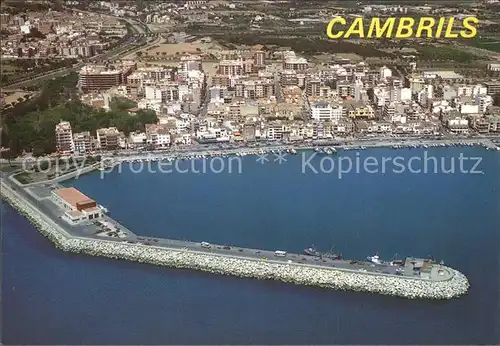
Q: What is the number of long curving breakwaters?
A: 1